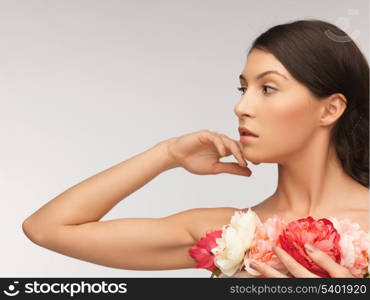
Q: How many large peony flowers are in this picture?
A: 5